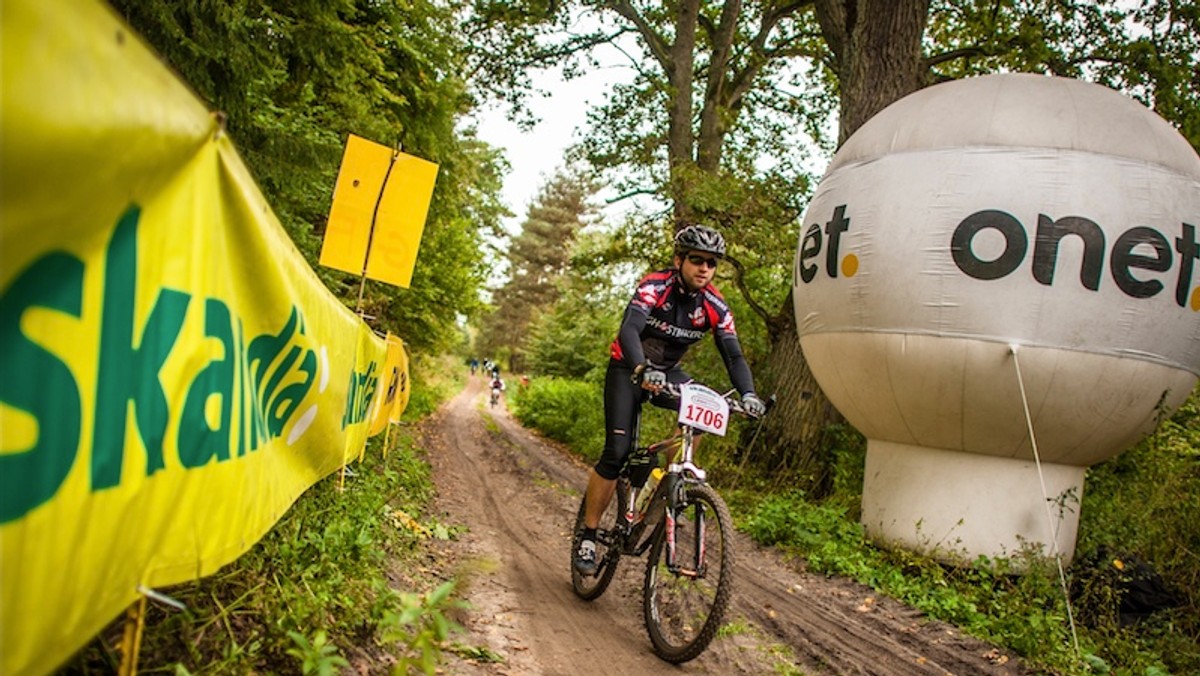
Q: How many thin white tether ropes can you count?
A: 1